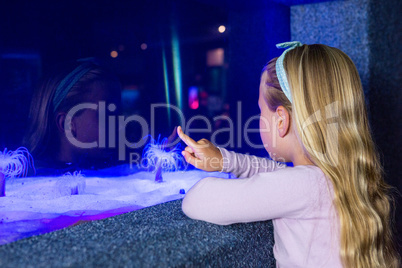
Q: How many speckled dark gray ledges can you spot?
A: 1